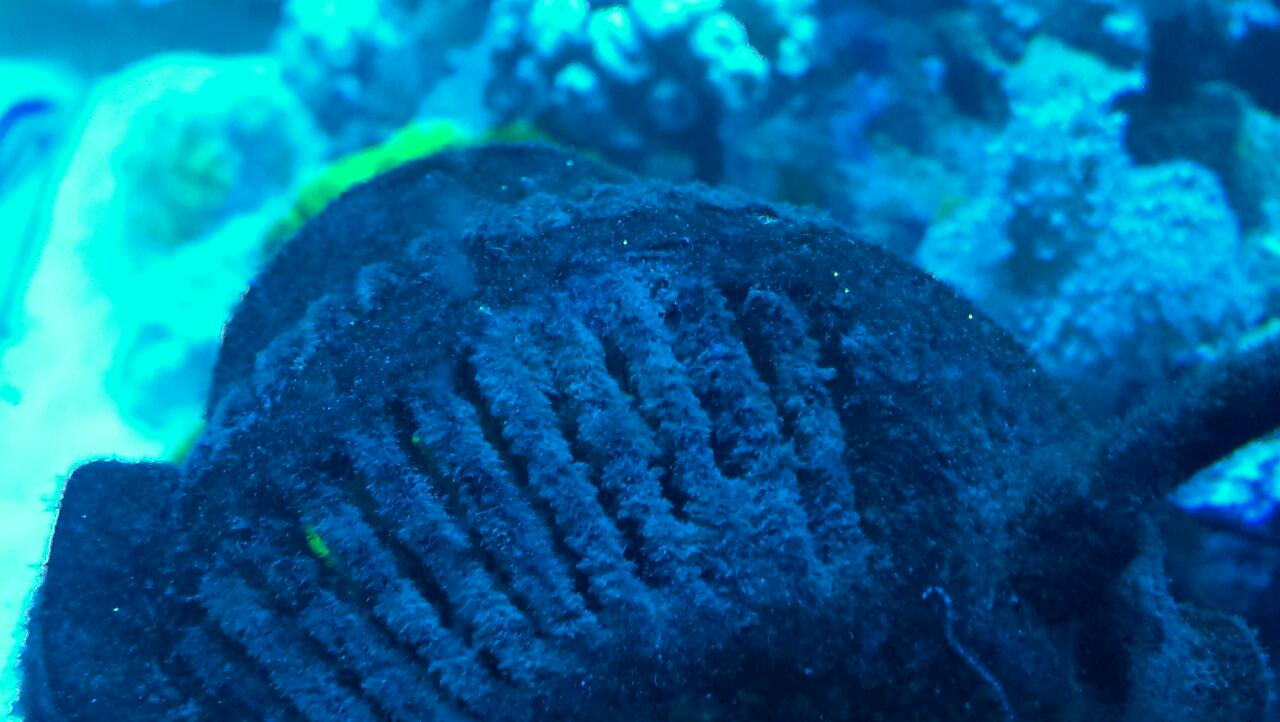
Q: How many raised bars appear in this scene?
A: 11